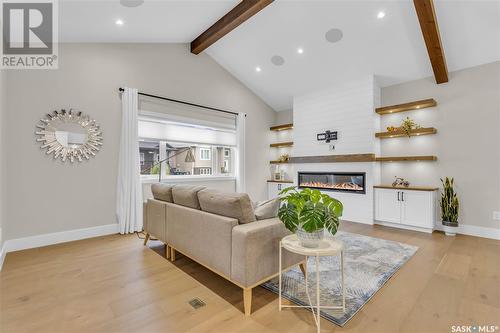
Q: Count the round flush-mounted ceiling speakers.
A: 3